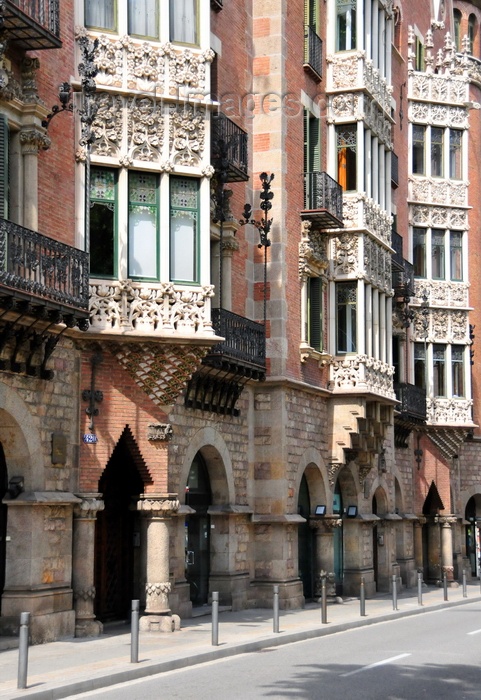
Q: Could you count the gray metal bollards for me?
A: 10